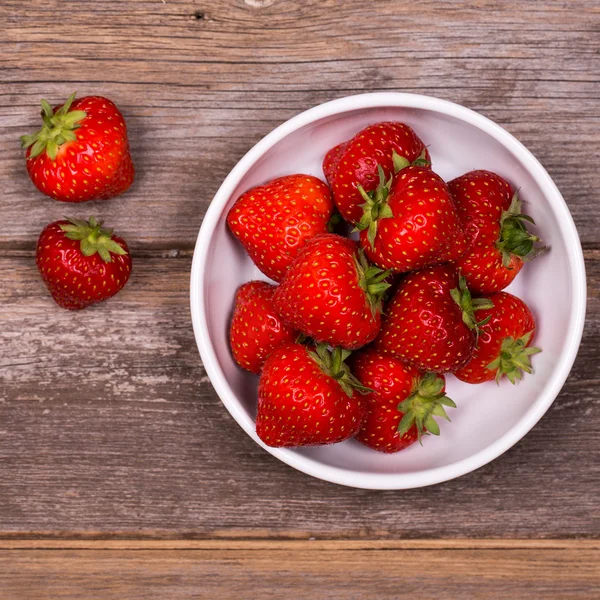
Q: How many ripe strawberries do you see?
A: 12